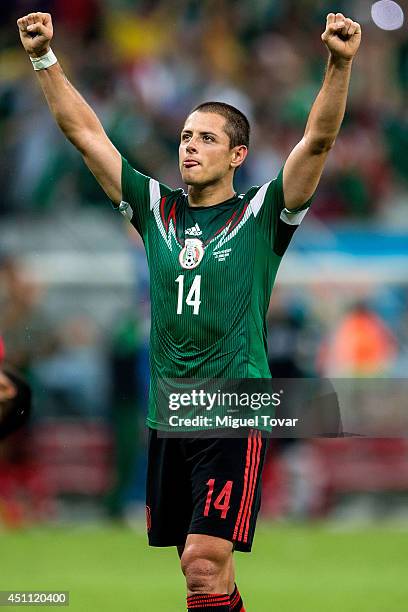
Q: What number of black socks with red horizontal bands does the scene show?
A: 2